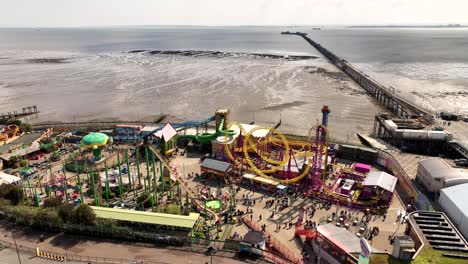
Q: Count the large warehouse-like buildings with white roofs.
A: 2